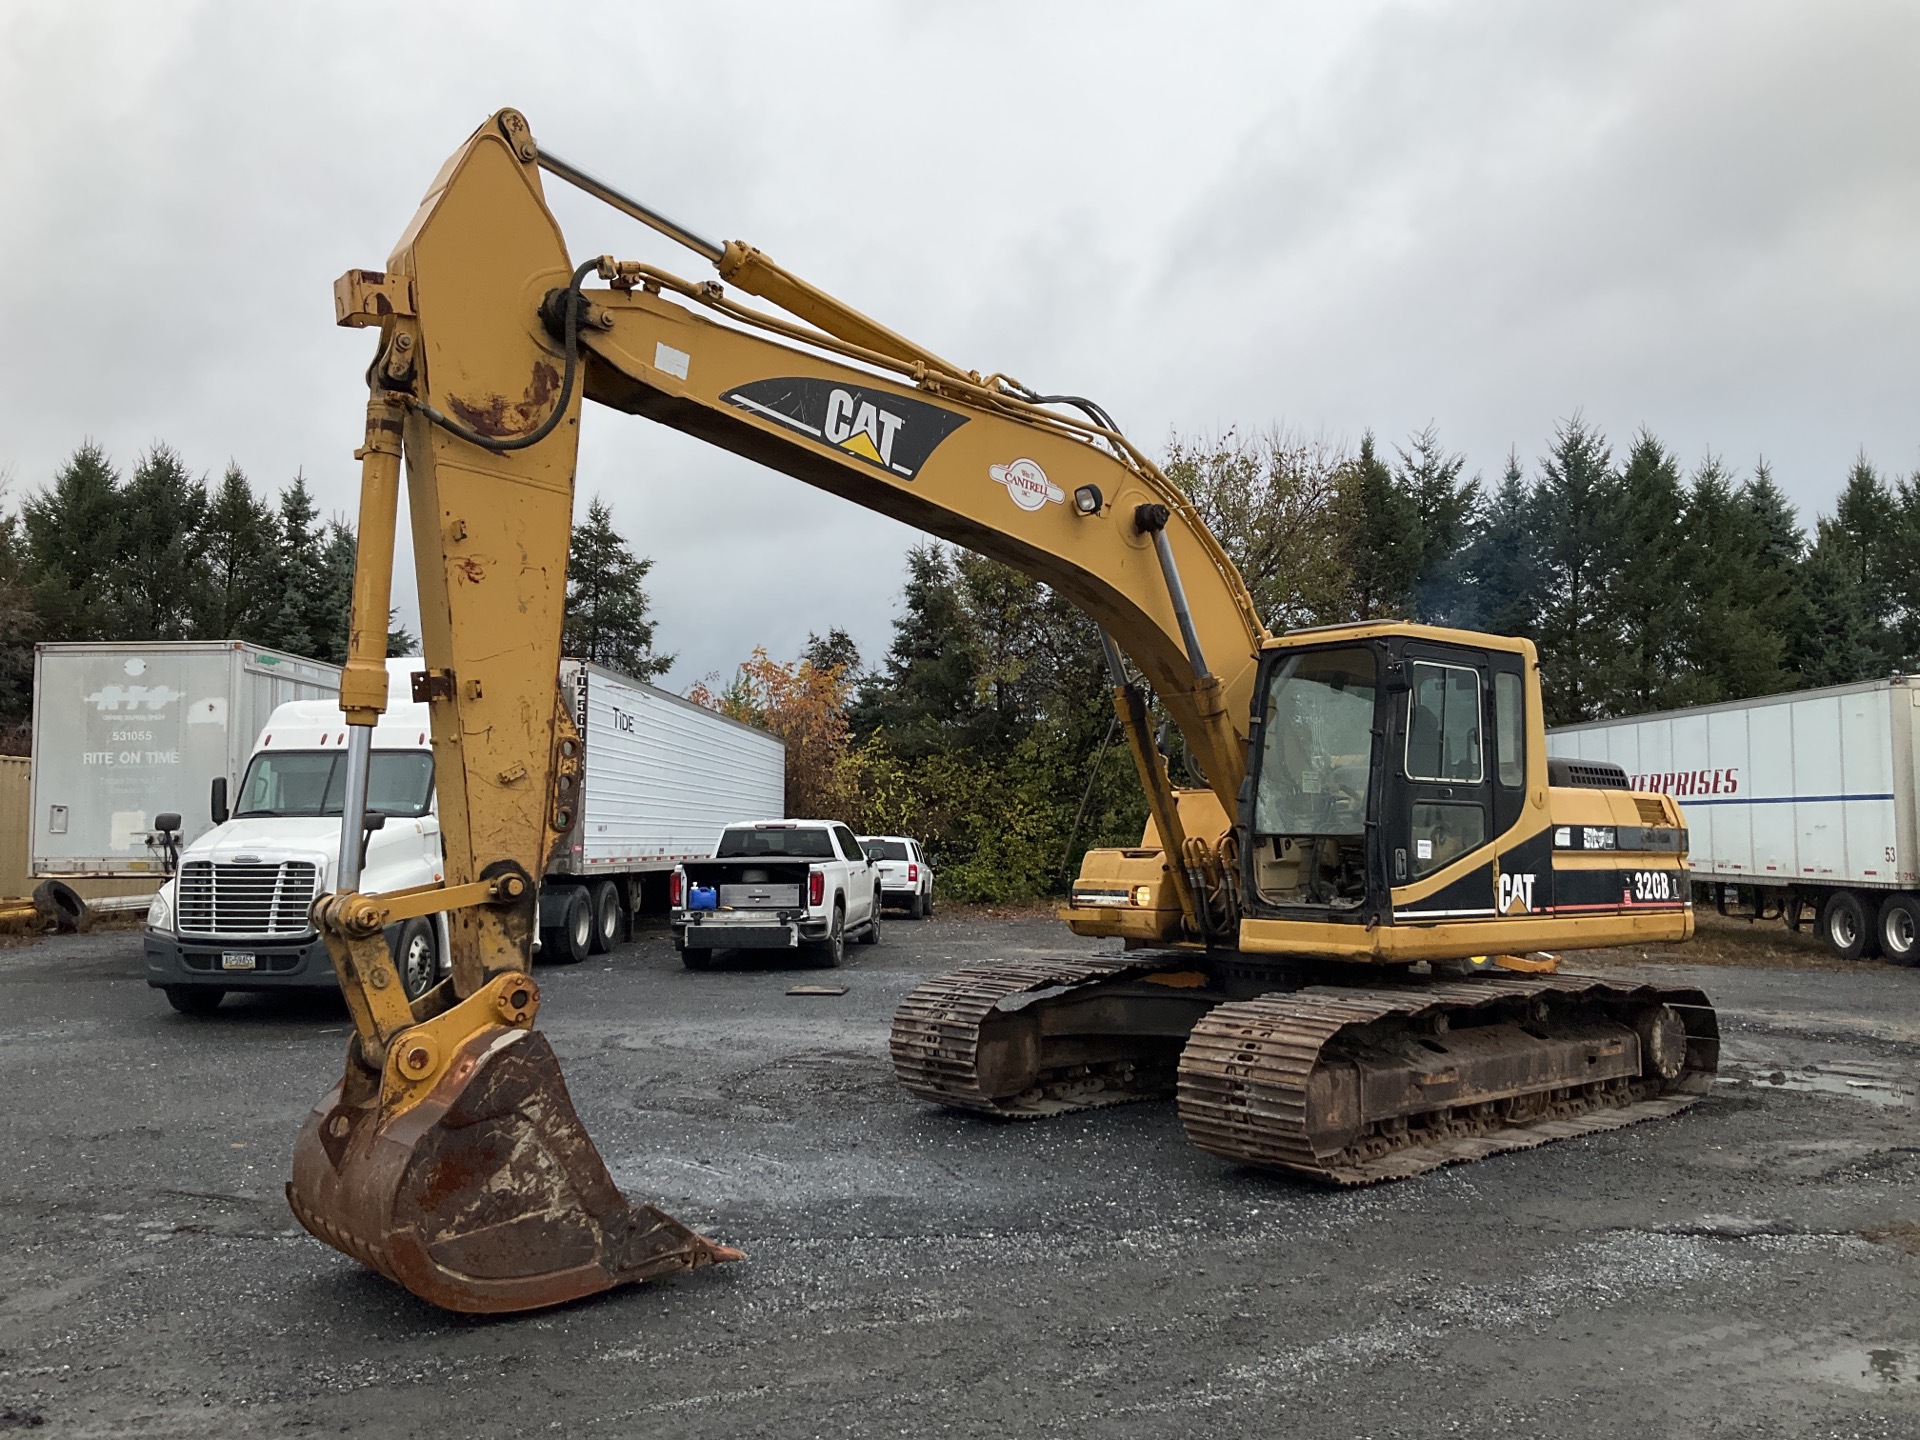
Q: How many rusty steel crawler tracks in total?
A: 2